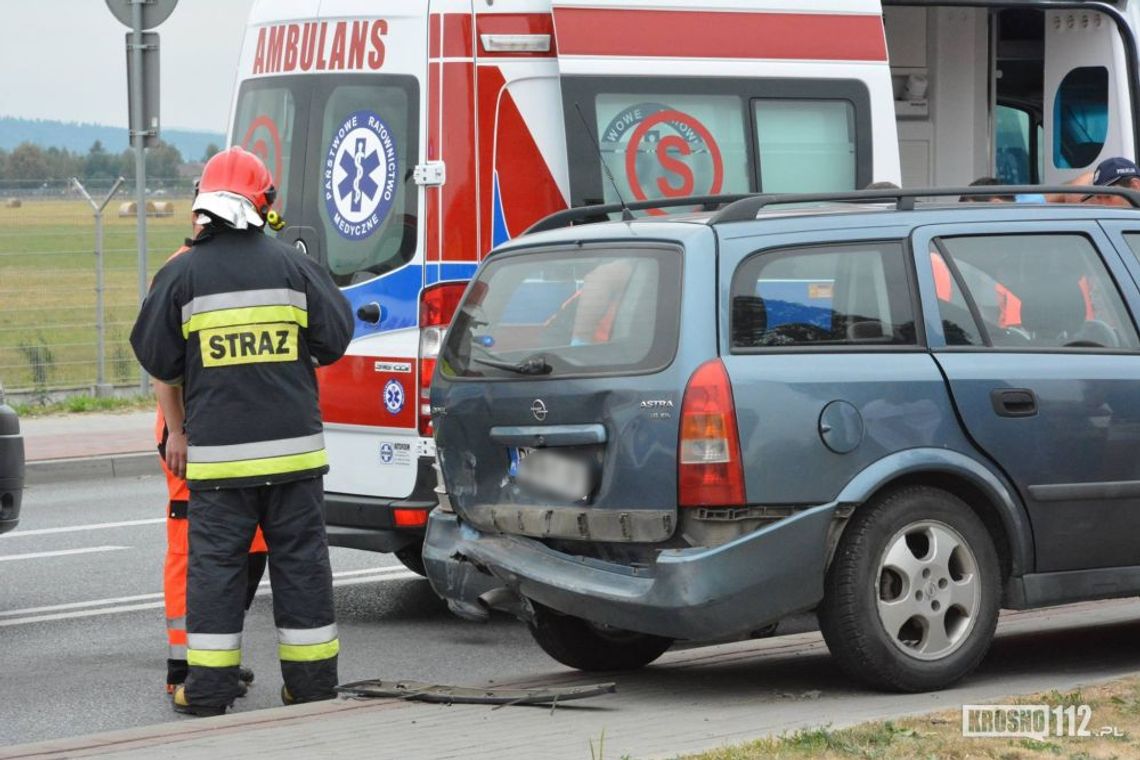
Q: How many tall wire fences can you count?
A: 1